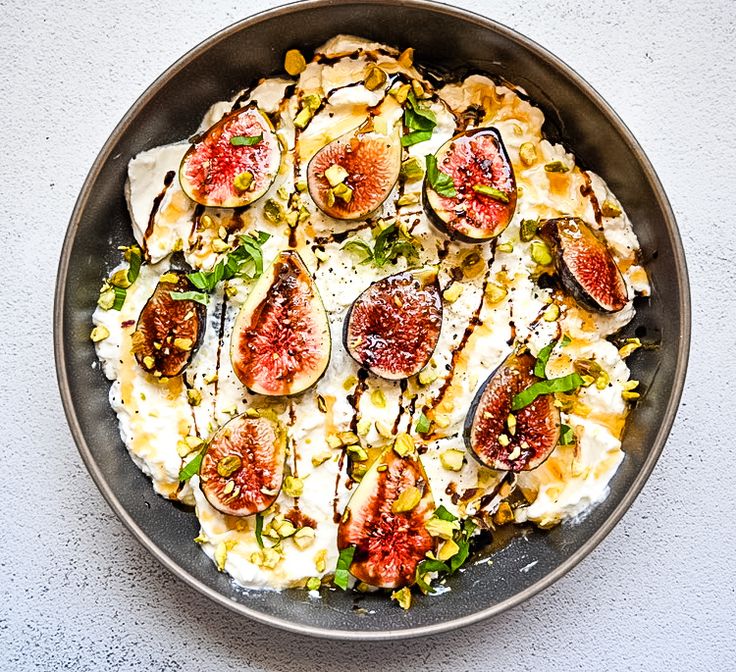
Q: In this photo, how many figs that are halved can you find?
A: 10